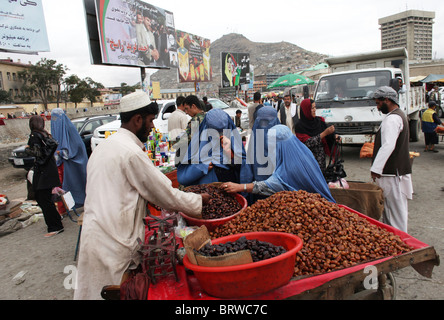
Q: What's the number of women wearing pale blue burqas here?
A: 4